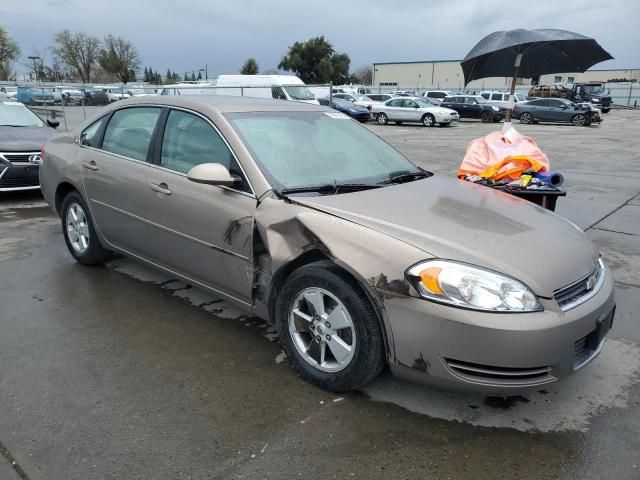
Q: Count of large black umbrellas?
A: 1